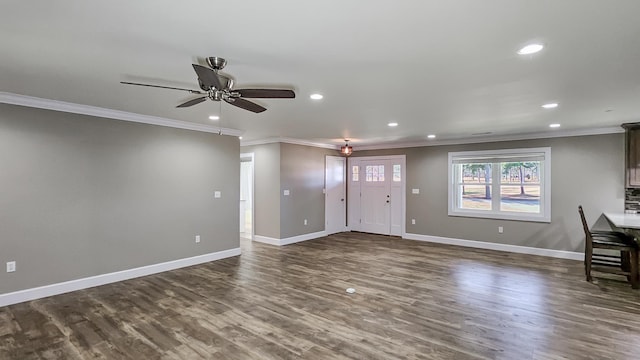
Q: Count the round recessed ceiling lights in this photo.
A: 7